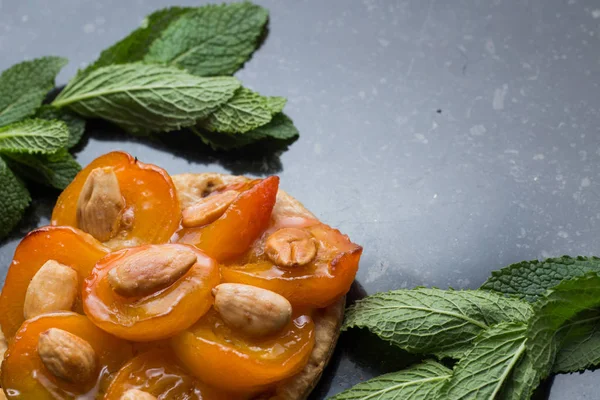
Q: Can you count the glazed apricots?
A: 8